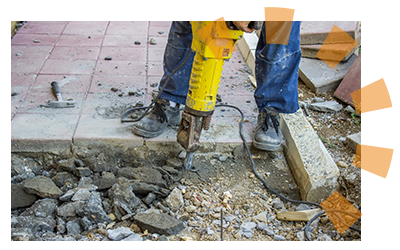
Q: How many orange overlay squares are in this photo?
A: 6